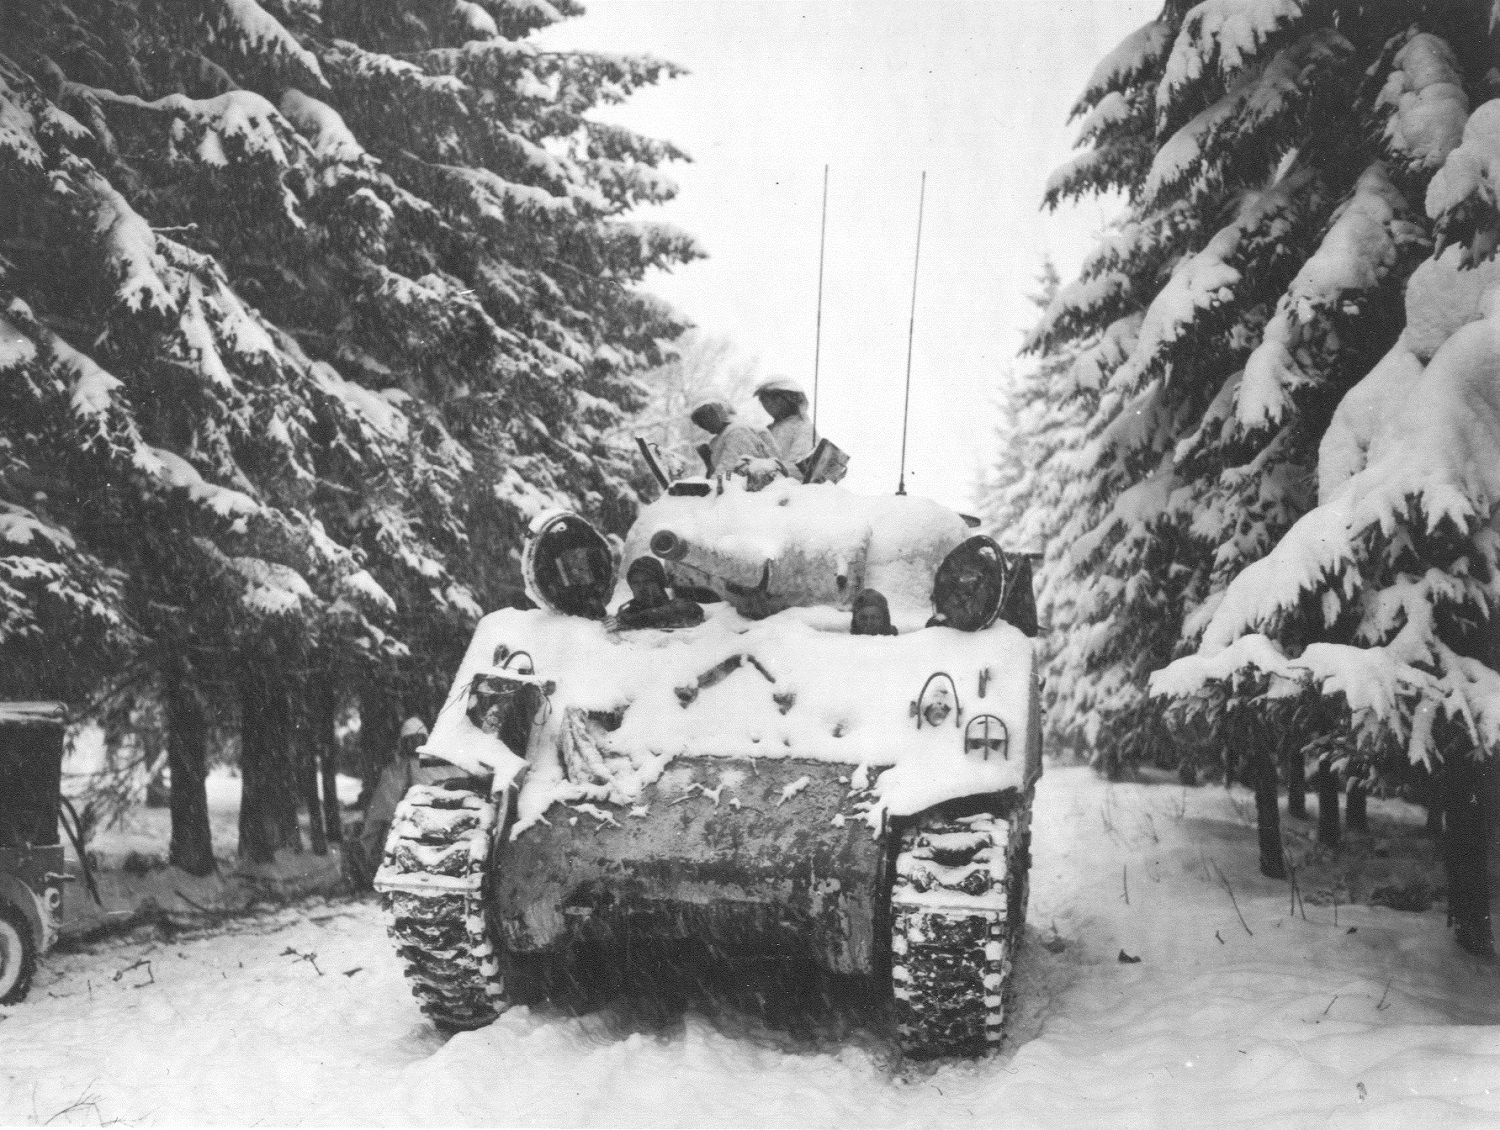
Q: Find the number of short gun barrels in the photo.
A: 1